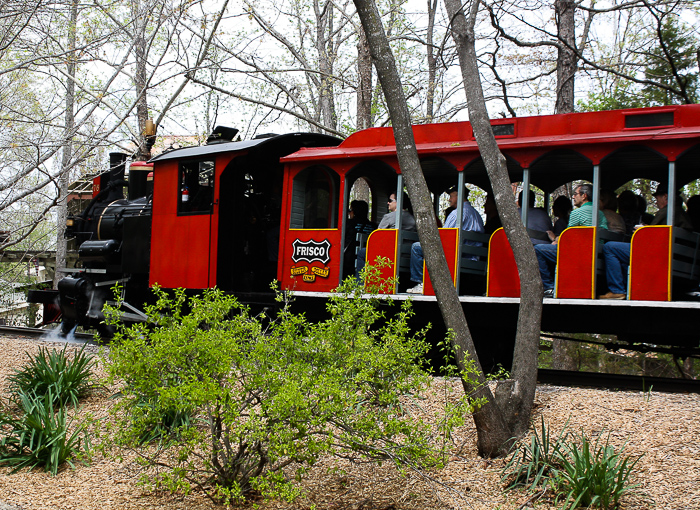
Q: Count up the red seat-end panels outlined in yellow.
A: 5